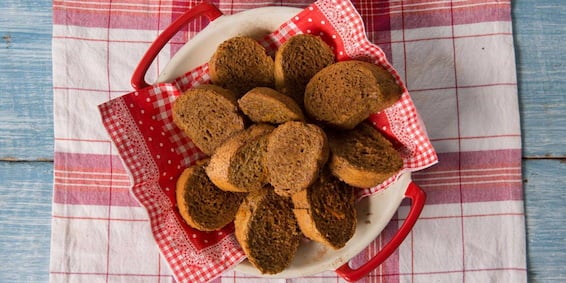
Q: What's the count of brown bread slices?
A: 11